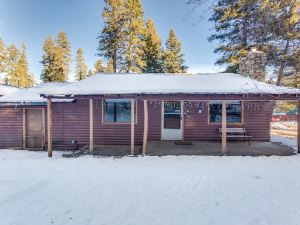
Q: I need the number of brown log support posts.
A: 6